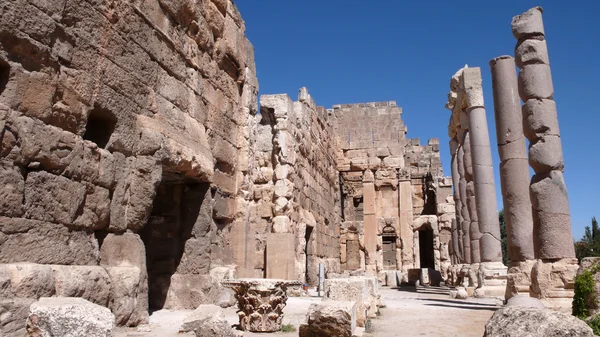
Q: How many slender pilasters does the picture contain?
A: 2